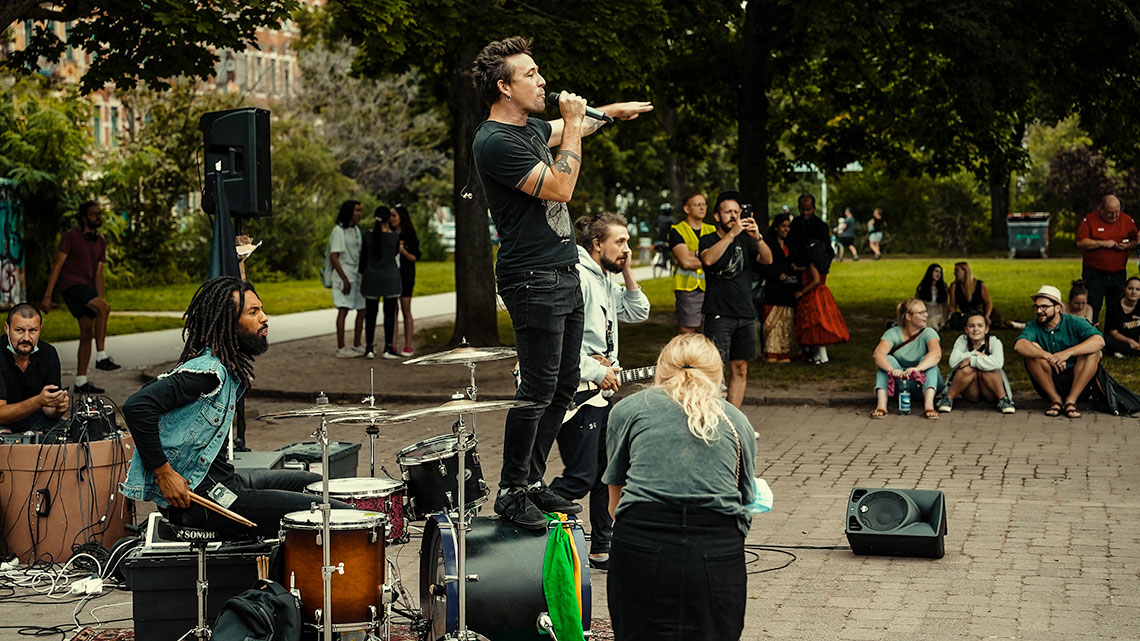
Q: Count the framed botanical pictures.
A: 0